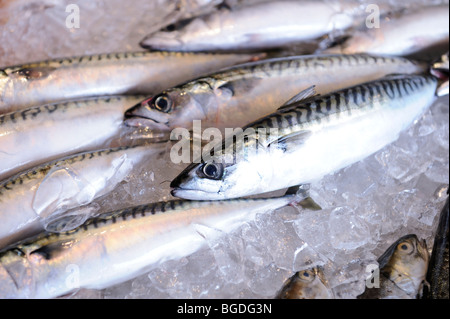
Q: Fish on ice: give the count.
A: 10